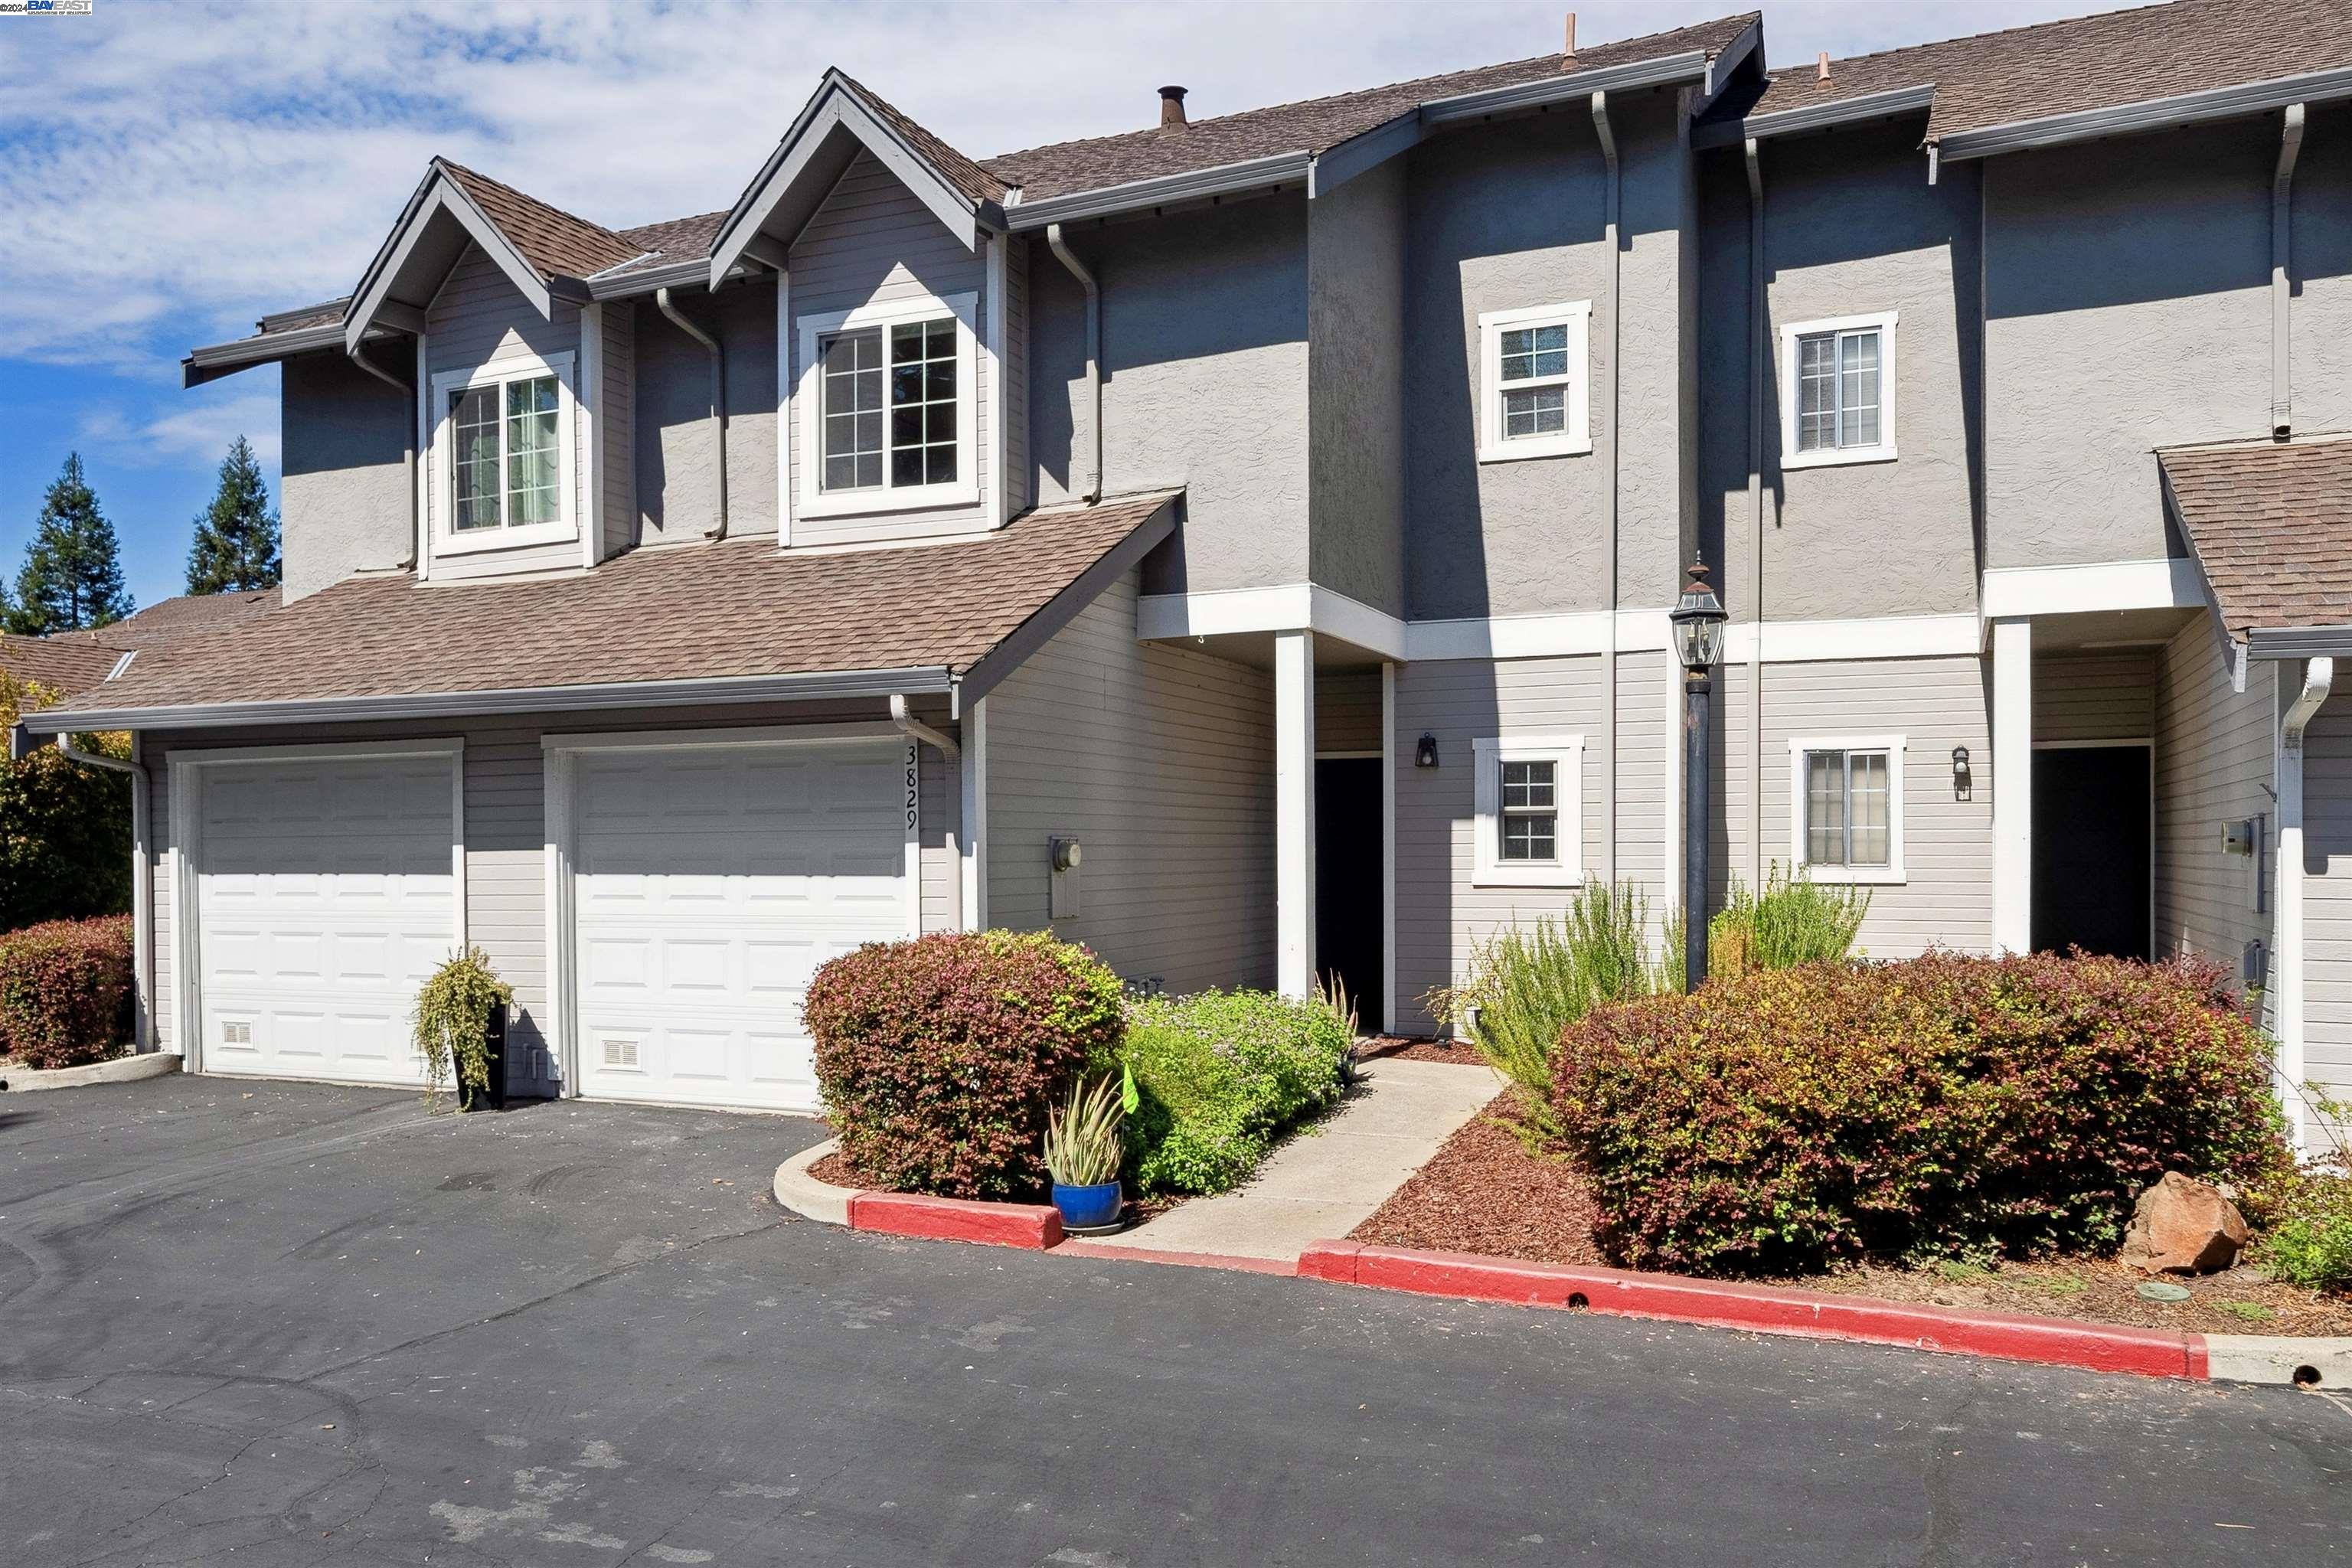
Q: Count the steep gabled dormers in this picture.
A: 2